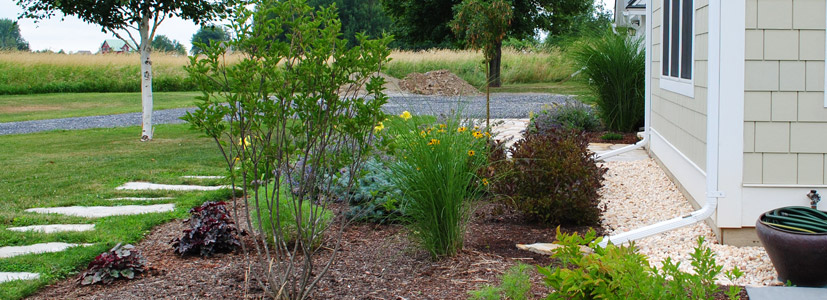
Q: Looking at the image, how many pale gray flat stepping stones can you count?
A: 7